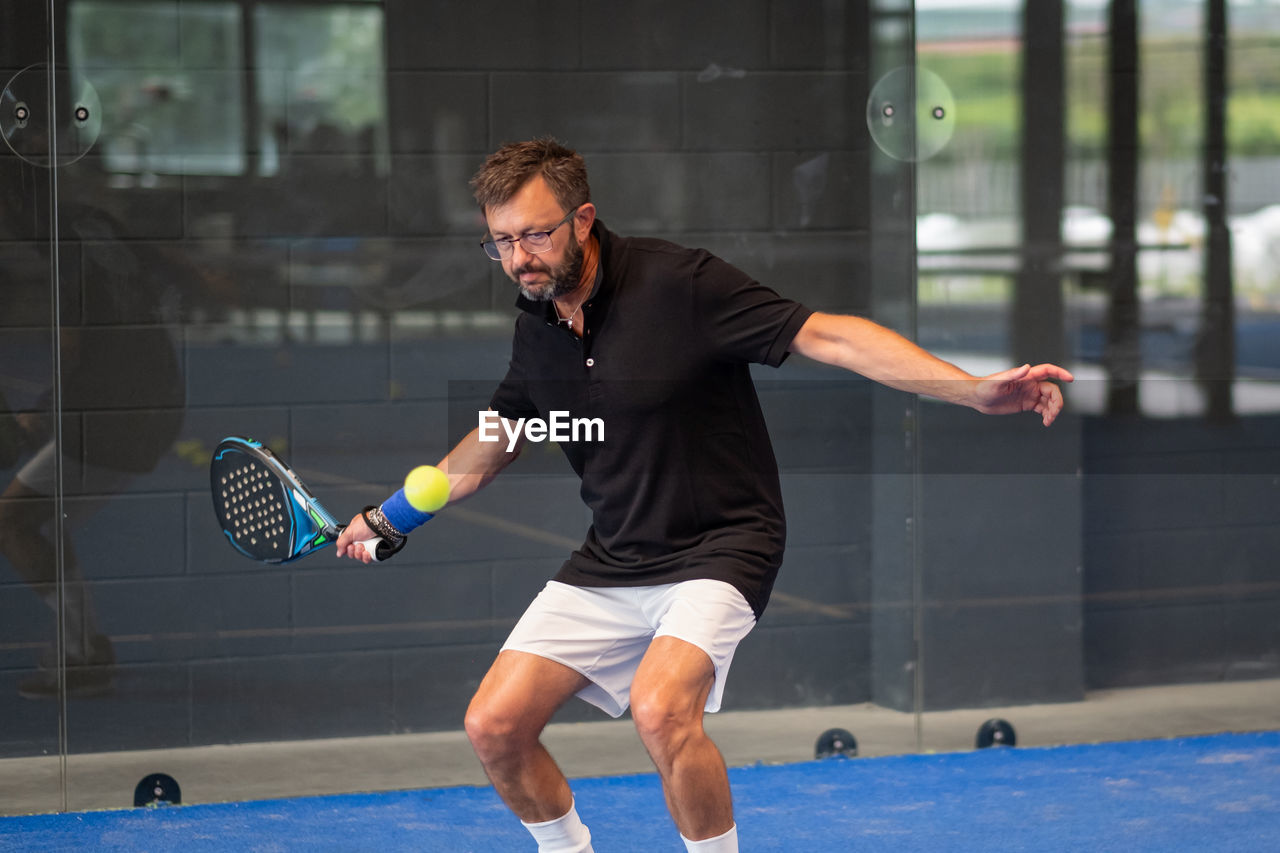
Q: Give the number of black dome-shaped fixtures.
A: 3